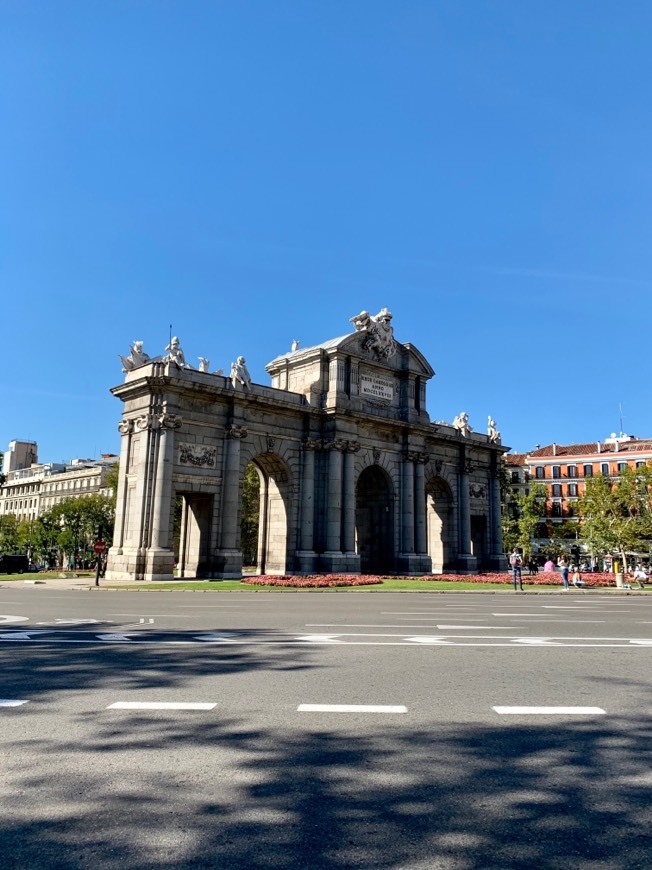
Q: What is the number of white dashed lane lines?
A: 4